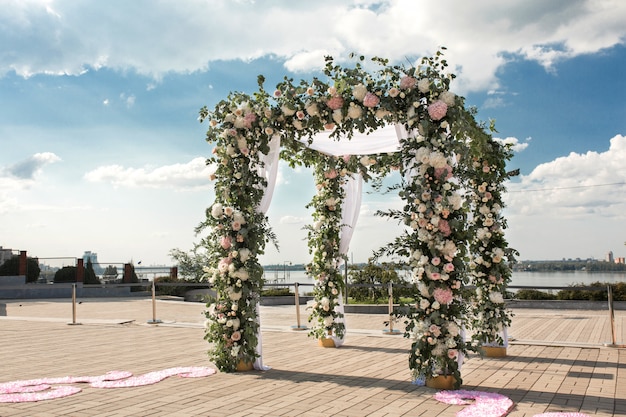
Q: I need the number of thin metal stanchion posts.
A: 5